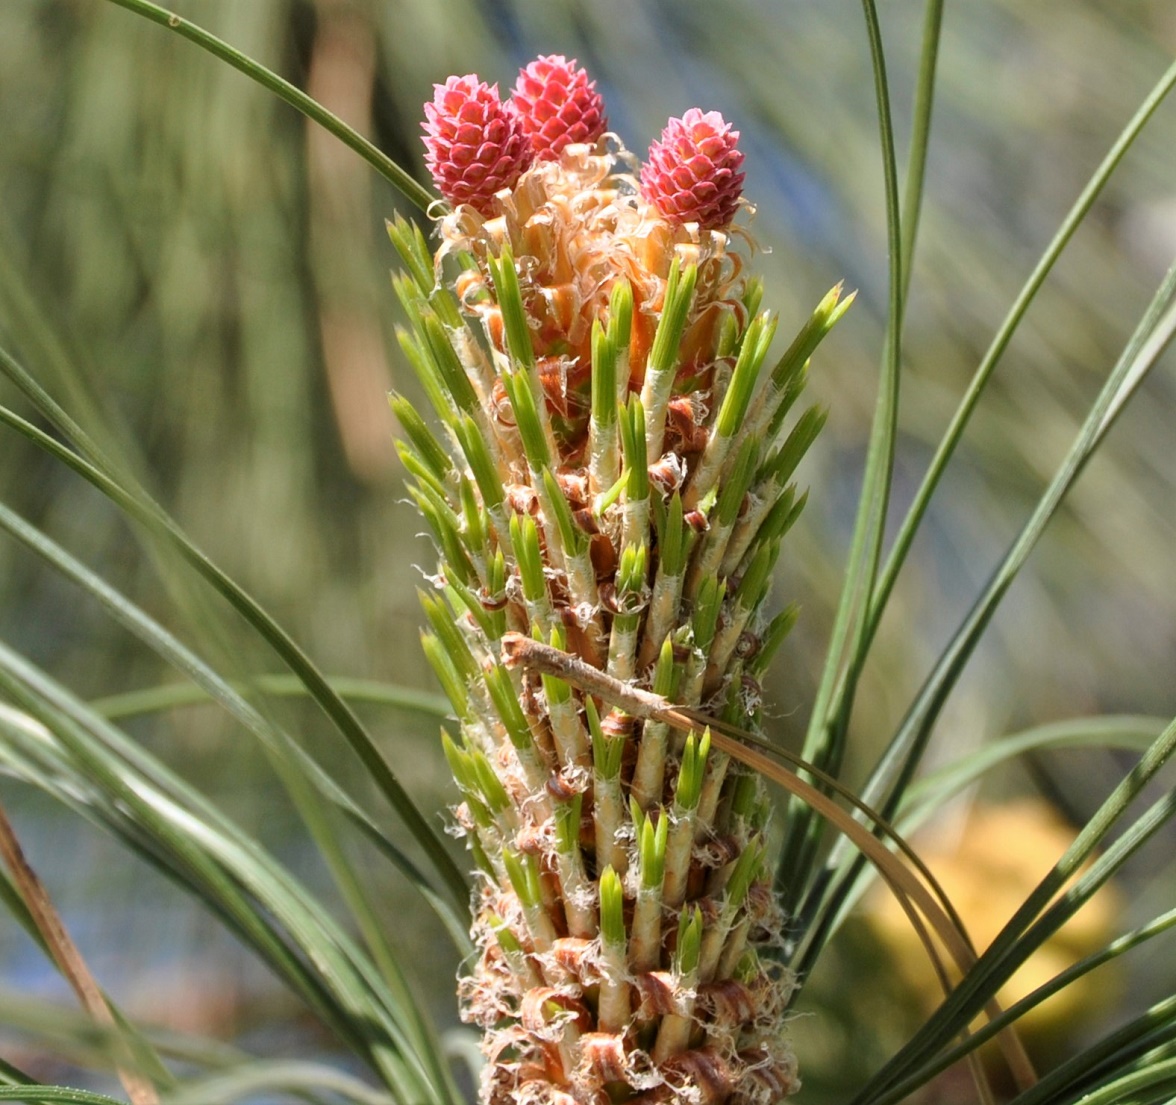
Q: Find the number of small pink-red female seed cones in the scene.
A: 3